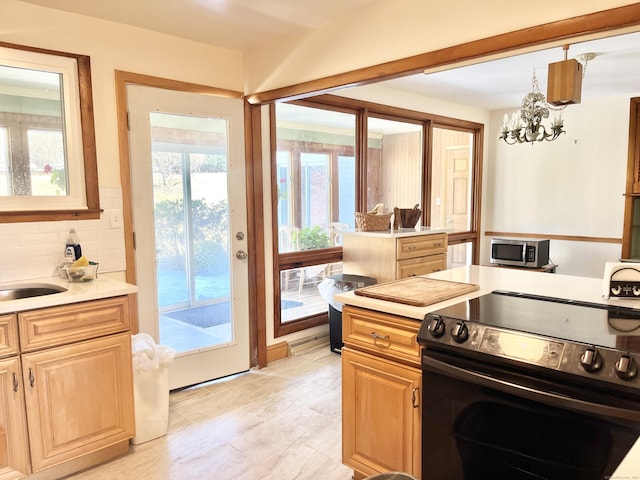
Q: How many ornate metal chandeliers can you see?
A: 1